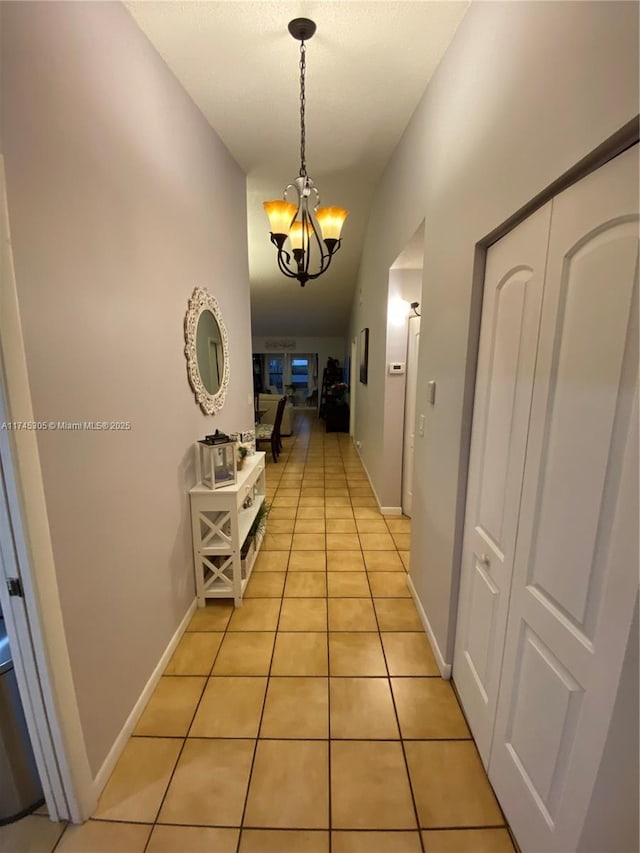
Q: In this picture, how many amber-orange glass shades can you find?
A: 3